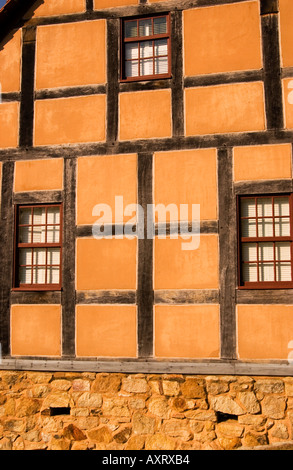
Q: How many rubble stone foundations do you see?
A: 1